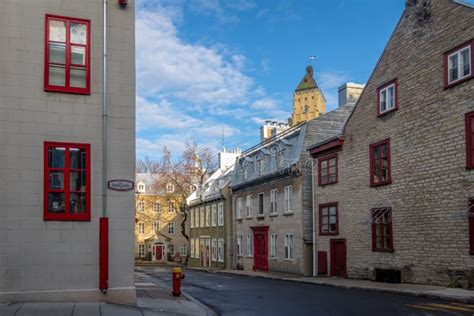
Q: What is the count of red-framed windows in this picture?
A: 10